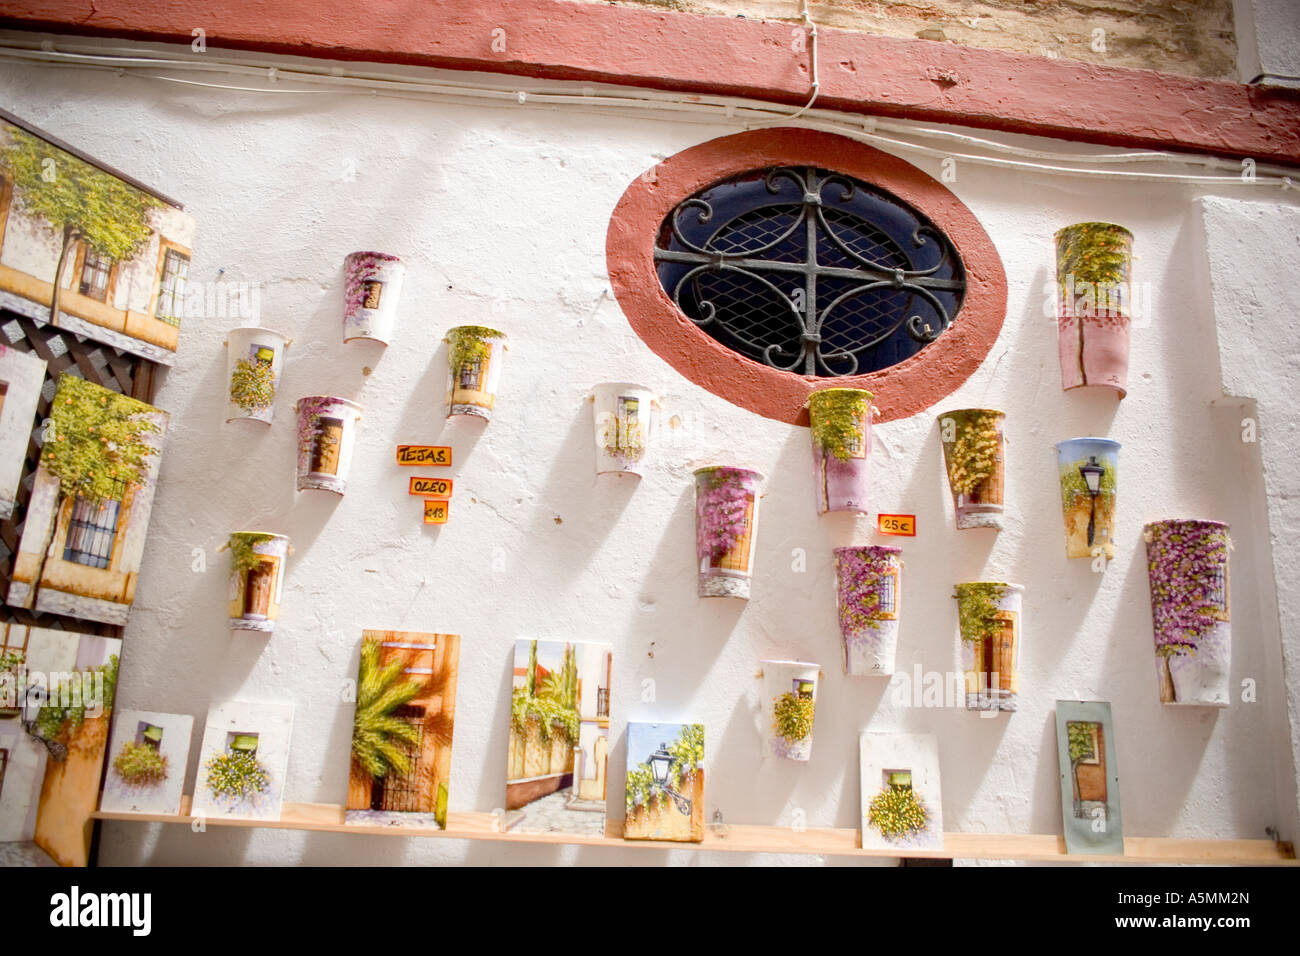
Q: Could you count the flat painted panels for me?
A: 11